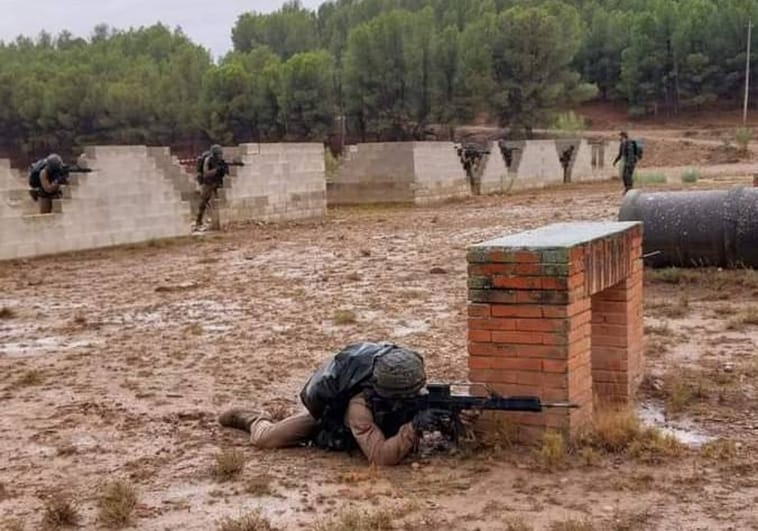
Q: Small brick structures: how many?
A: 1